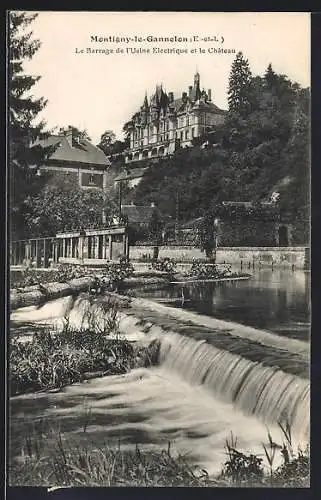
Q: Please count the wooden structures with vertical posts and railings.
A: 1